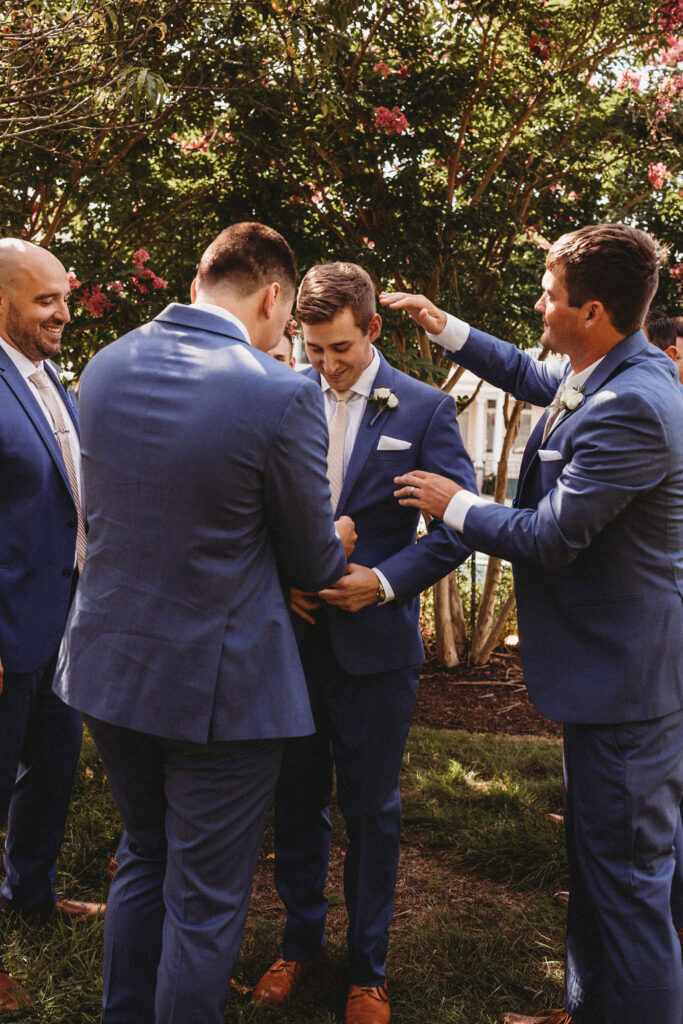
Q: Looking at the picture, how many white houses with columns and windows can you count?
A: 1